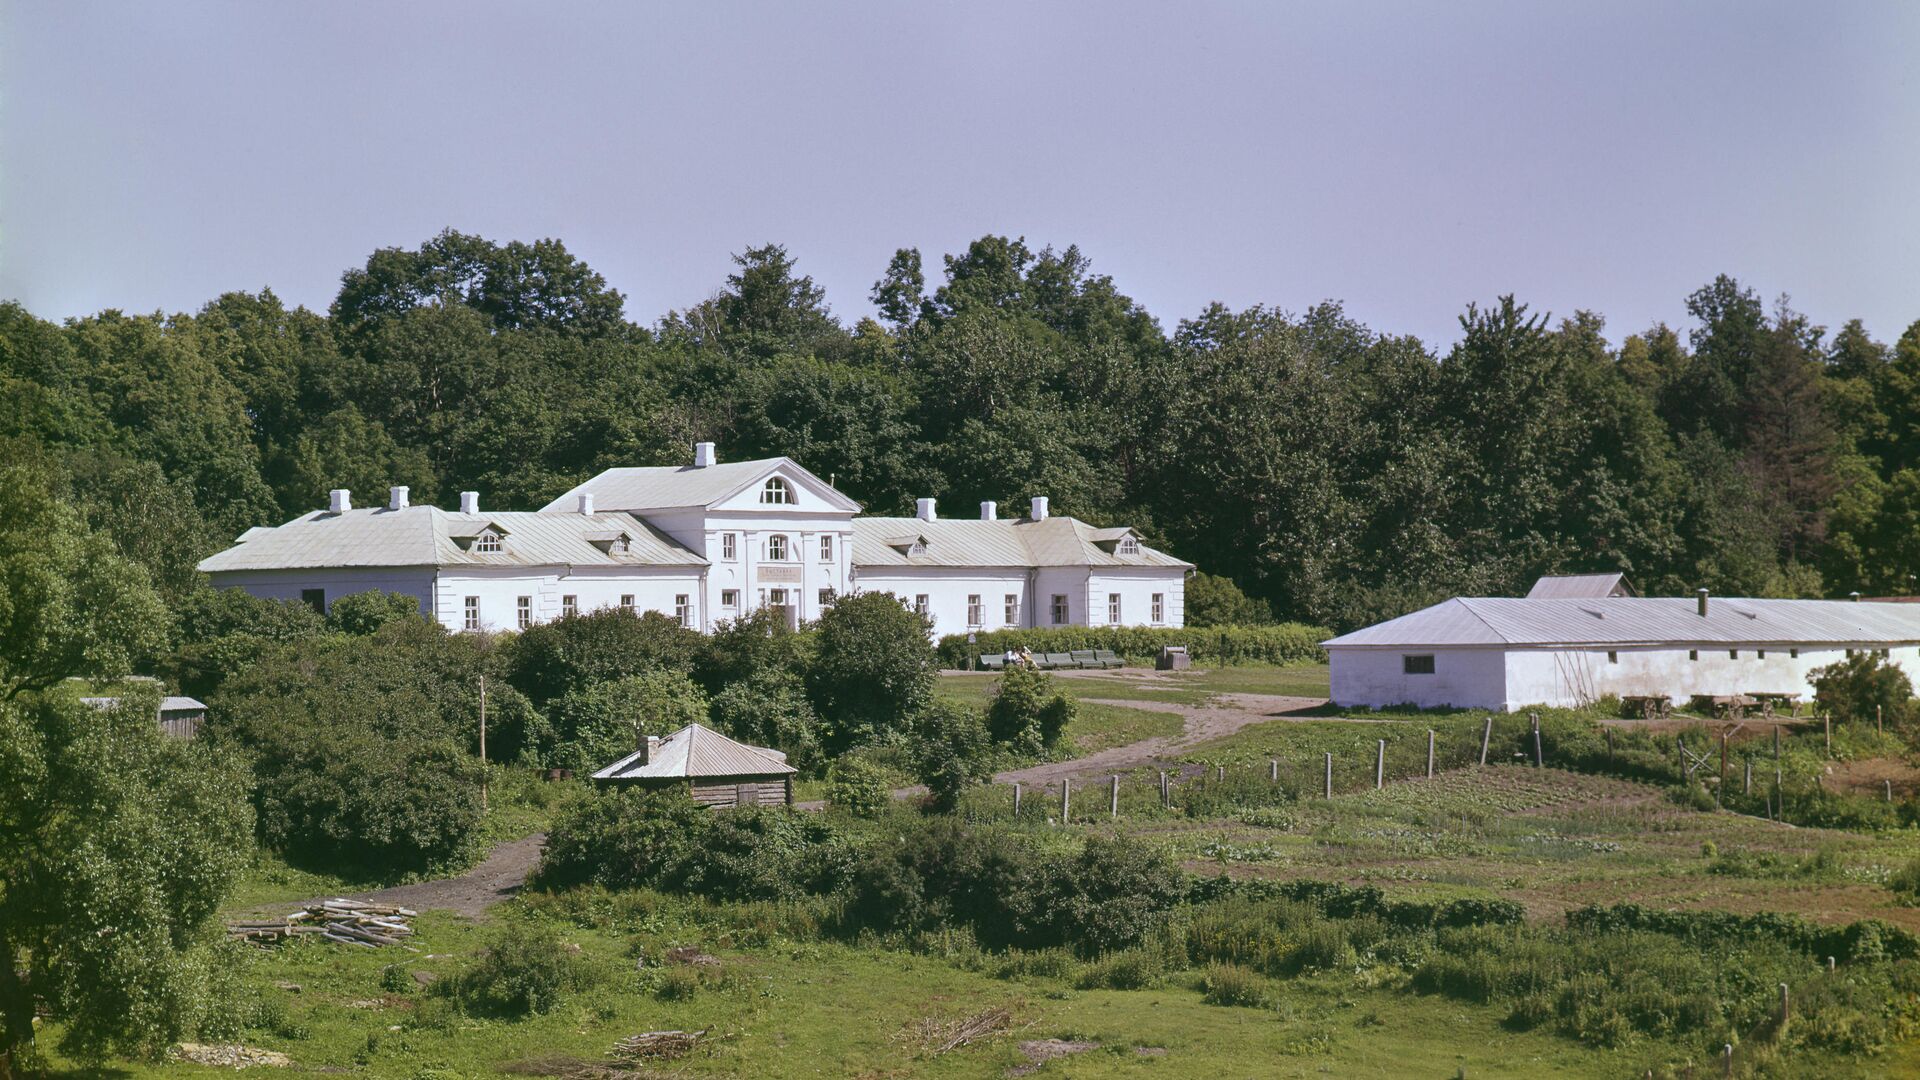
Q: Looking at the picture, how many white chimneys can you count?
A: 8